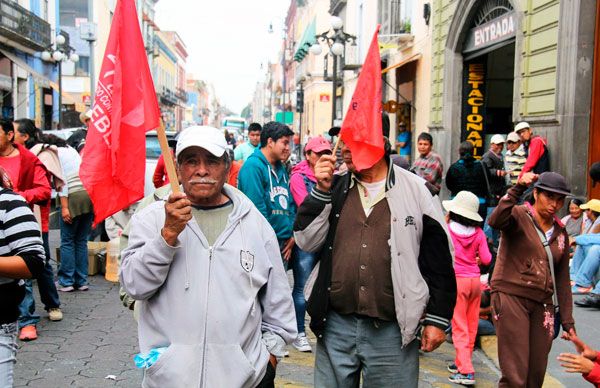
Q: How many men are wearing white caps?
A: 4